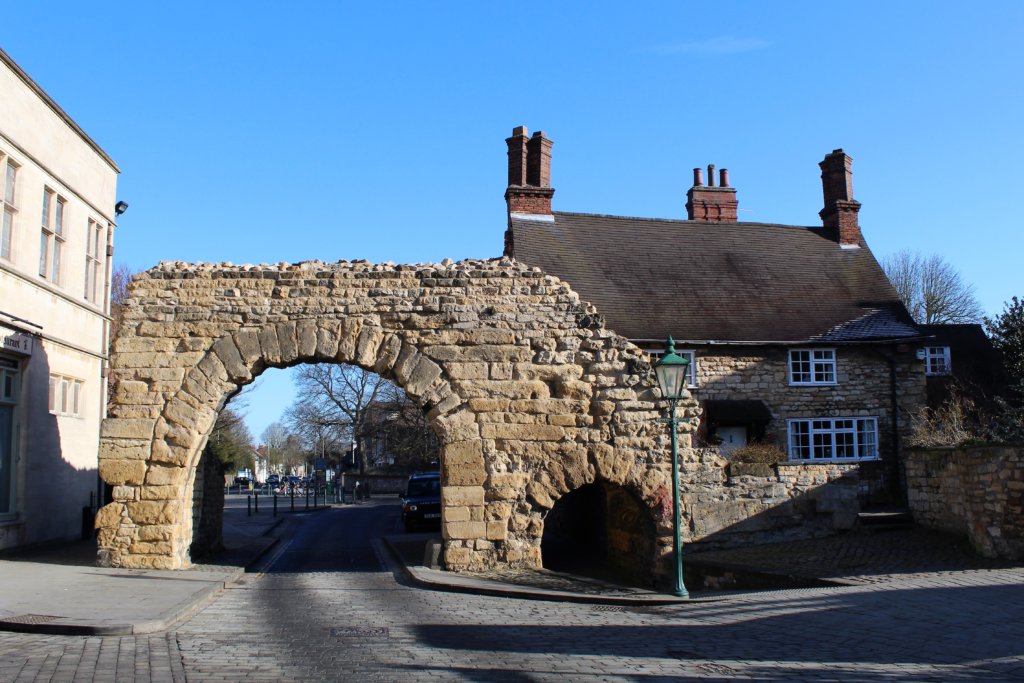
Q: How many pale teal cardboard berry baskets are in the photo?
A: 0